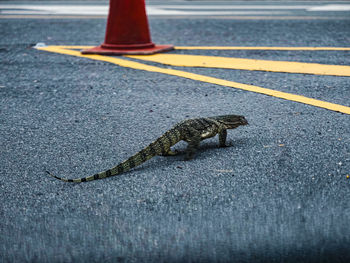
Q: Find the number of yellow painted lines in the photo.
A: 3